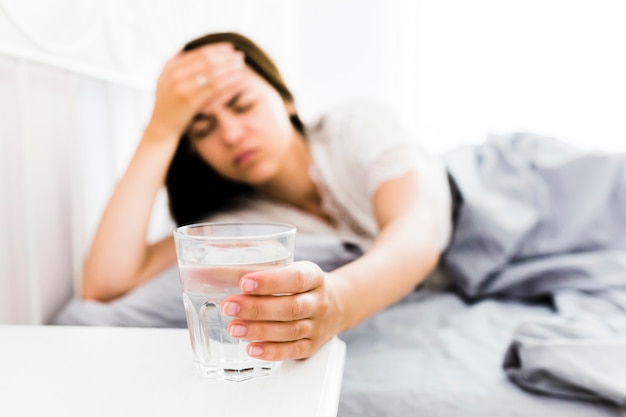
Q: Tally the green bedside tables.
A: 0